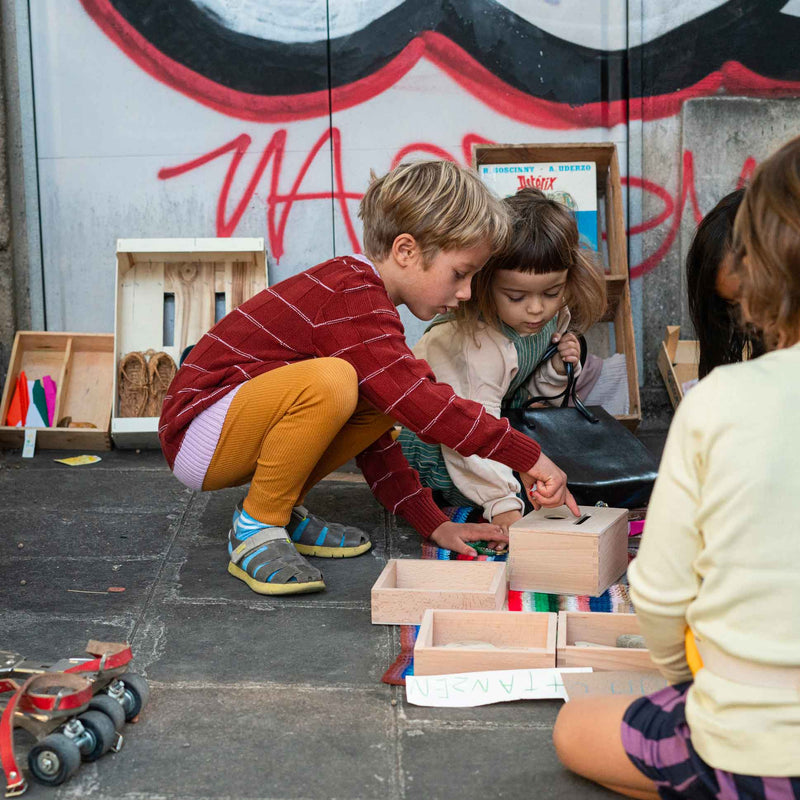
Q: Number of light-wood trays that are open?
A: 3